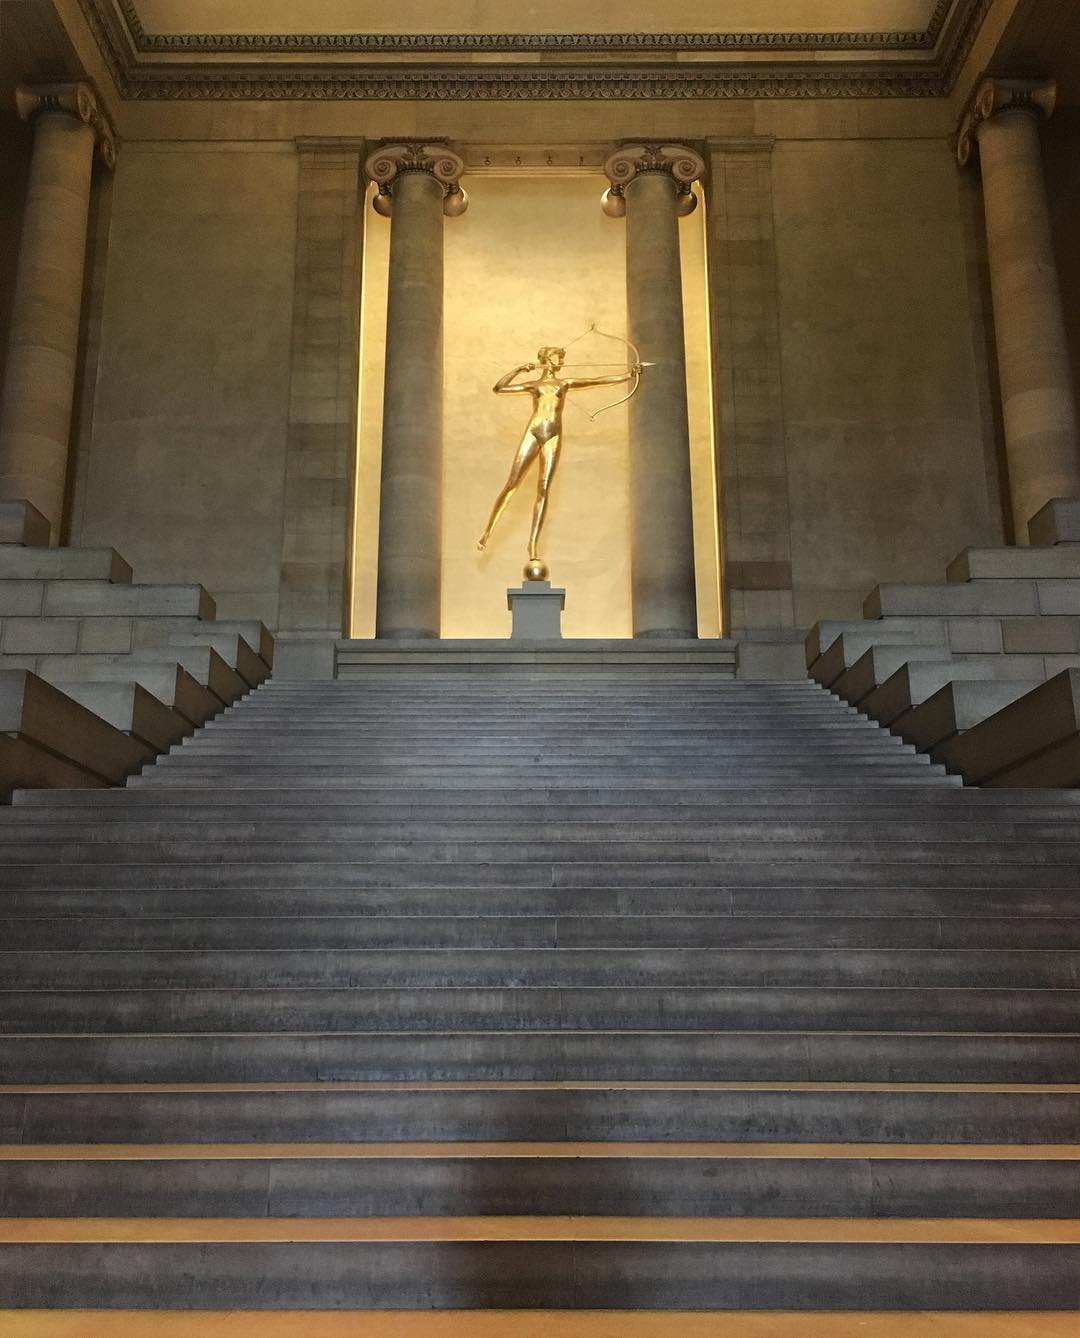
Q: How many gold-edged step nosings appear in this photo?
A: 4